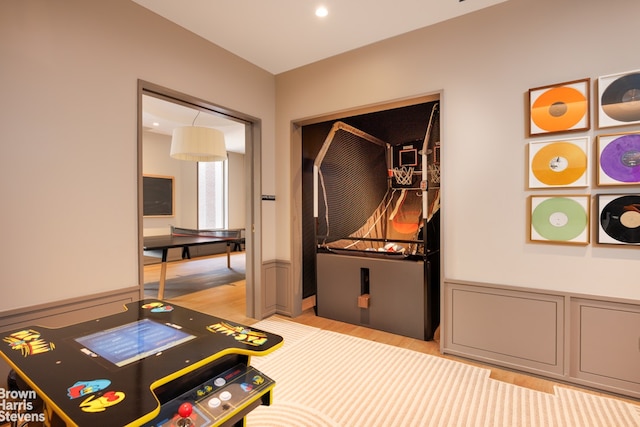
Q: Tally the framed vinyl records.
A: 6